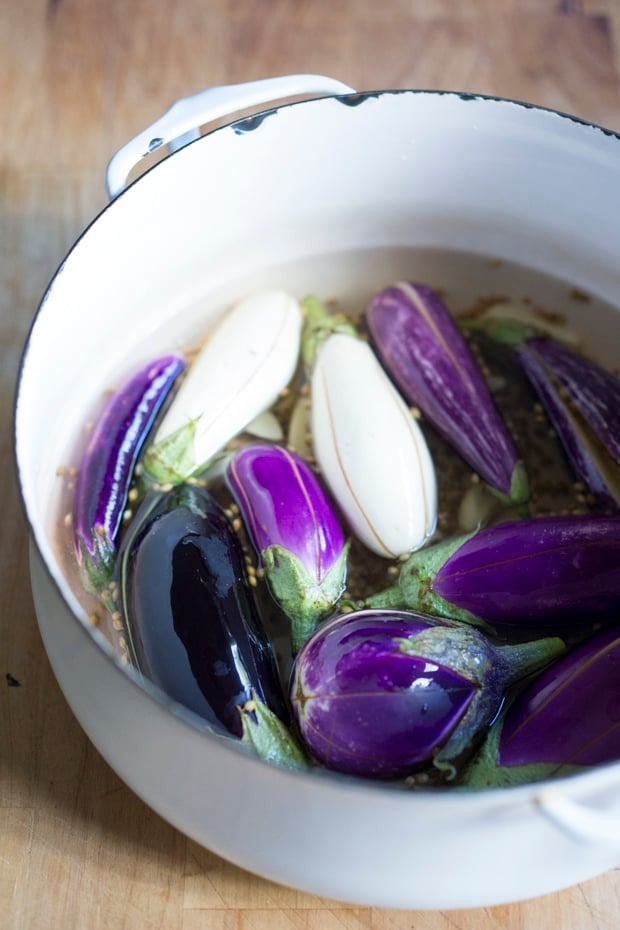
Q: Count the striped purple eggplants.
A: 2